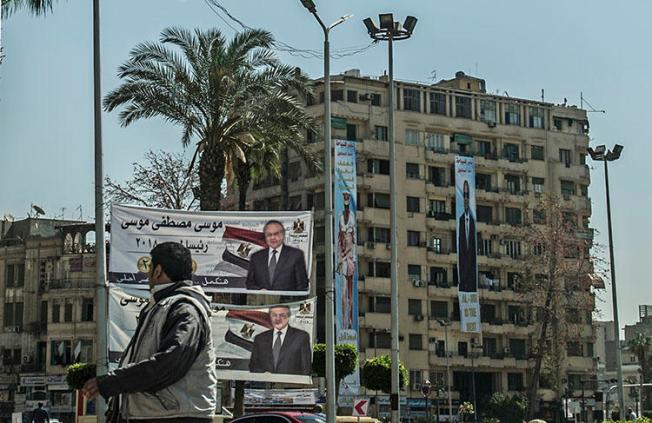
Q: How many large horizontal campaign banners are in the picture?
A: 2